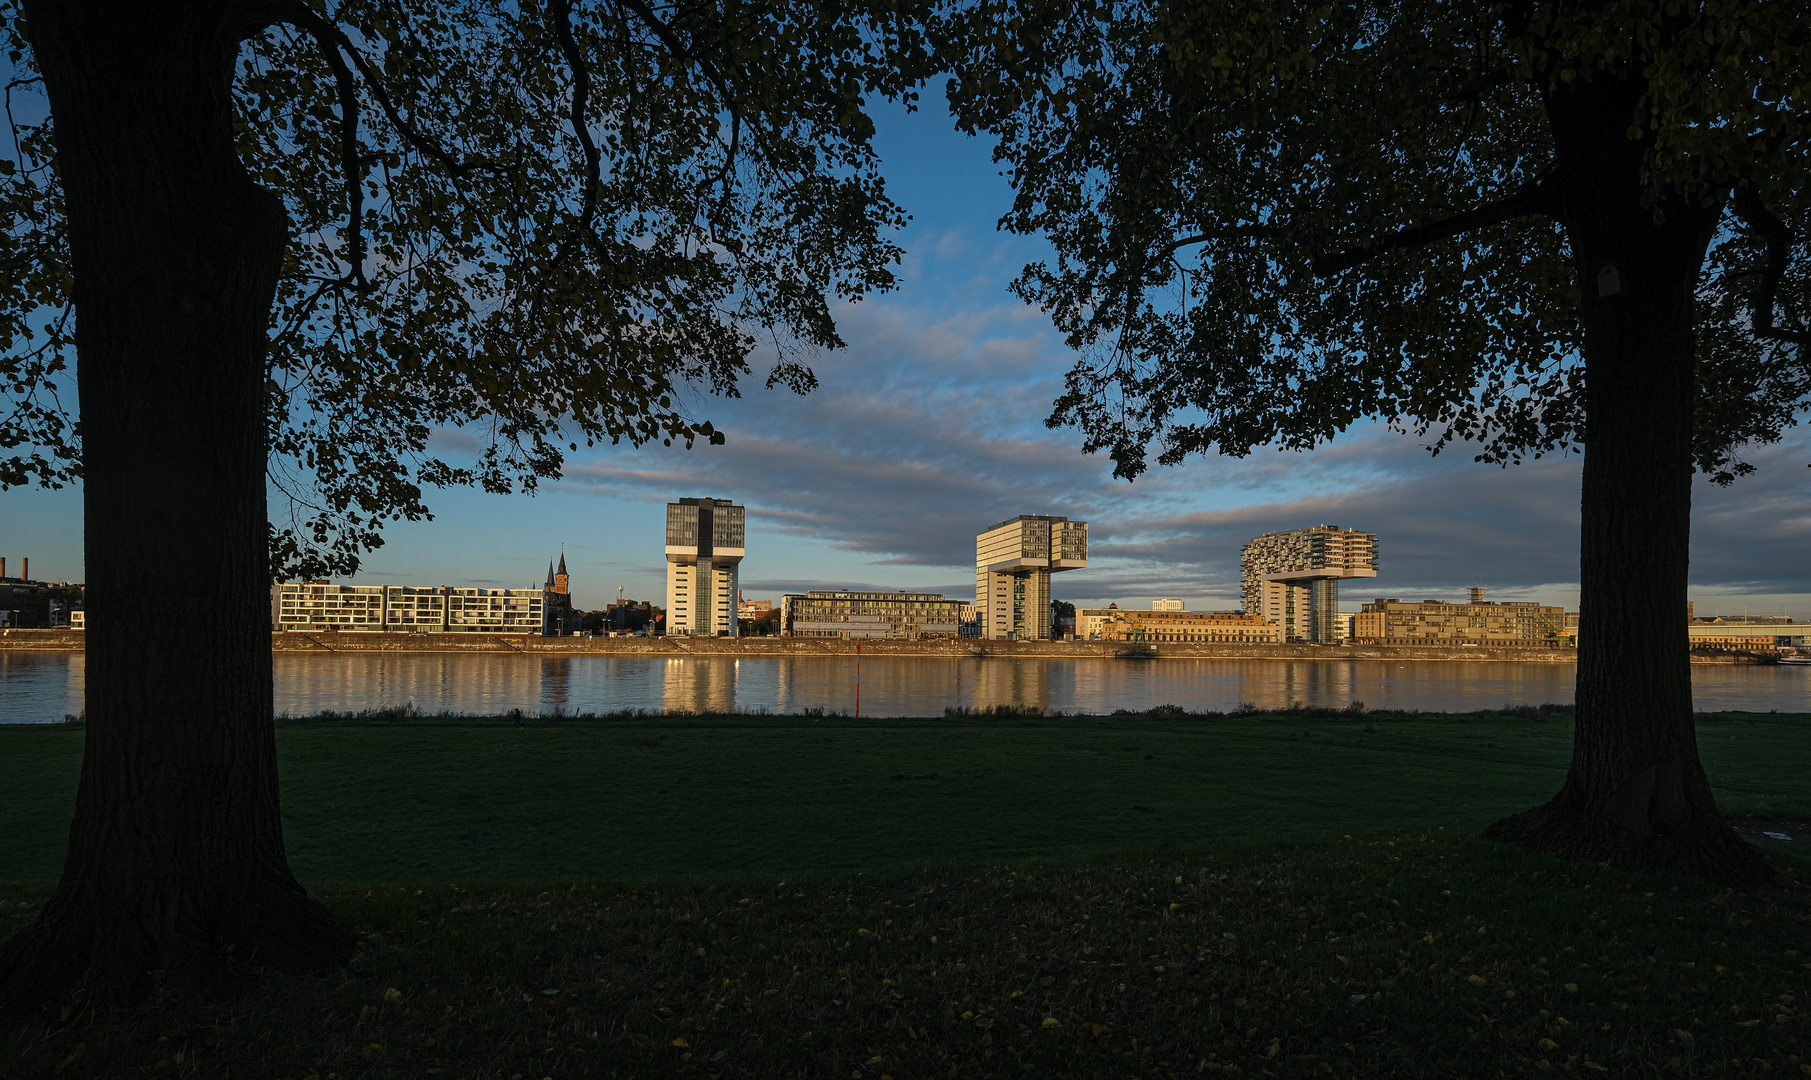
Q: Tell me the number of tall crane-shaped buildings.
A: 3